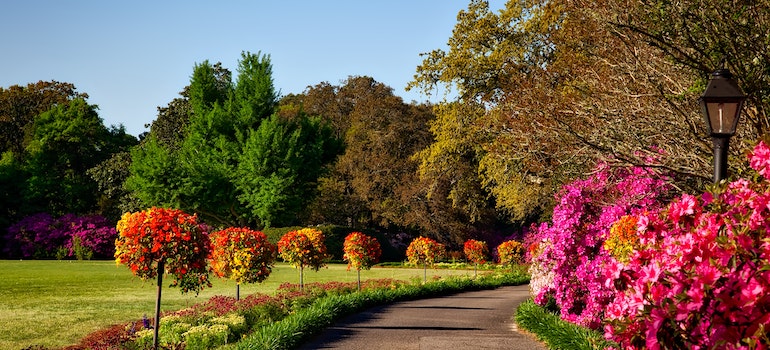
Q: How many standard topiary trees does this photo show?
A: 7